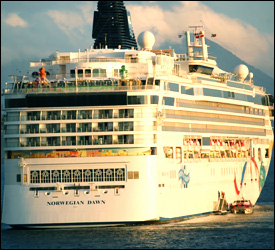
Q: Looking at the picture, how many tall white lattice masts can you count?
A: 1